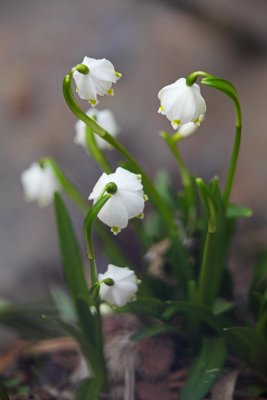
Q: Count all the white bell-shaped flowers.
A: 6